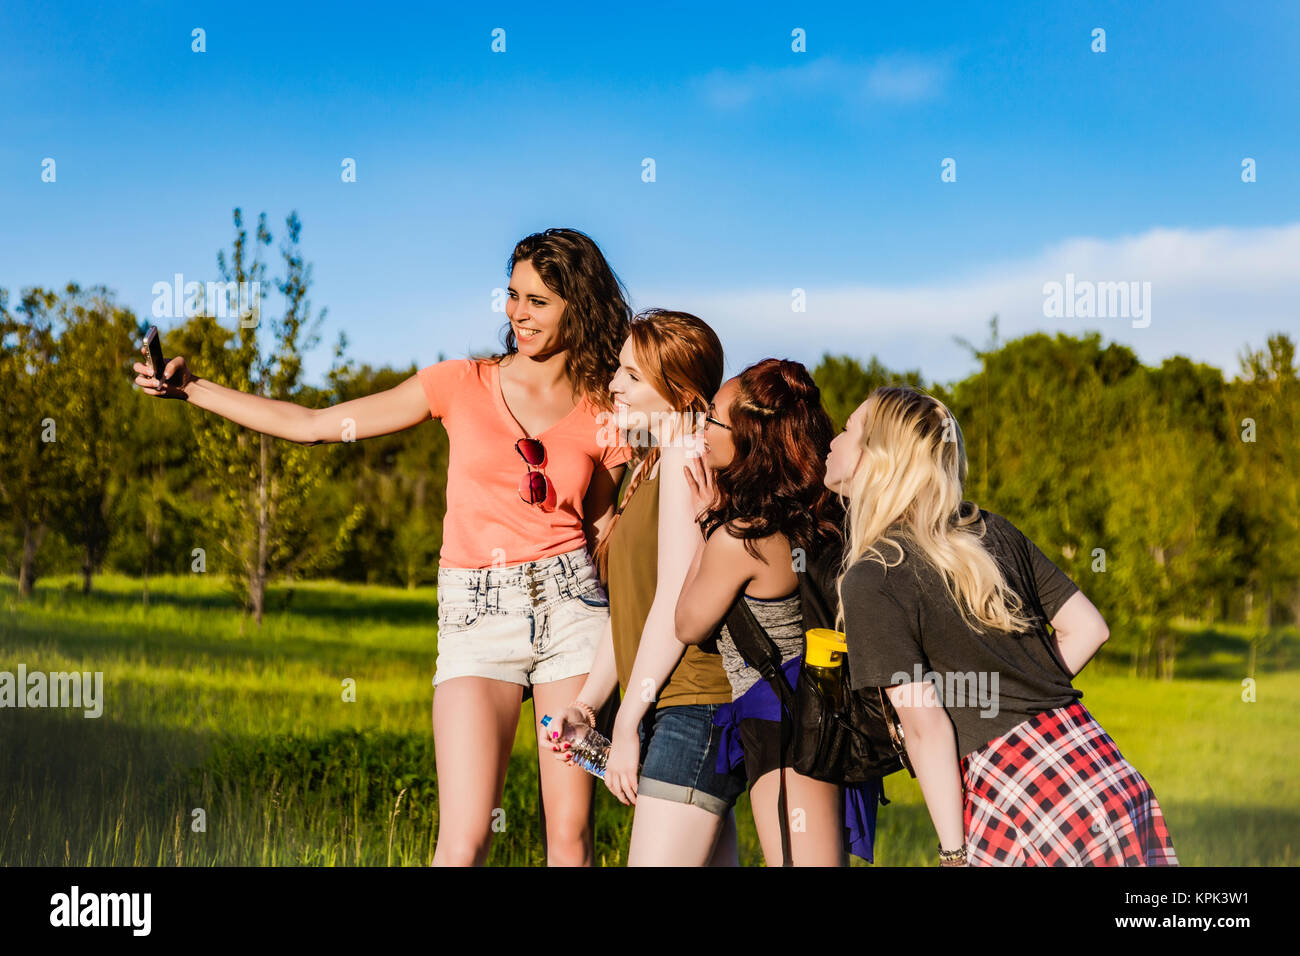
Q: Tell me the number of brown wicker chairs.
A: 0